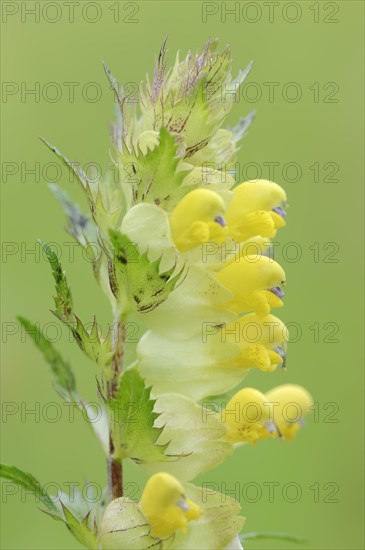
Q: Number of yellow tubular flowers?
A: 7